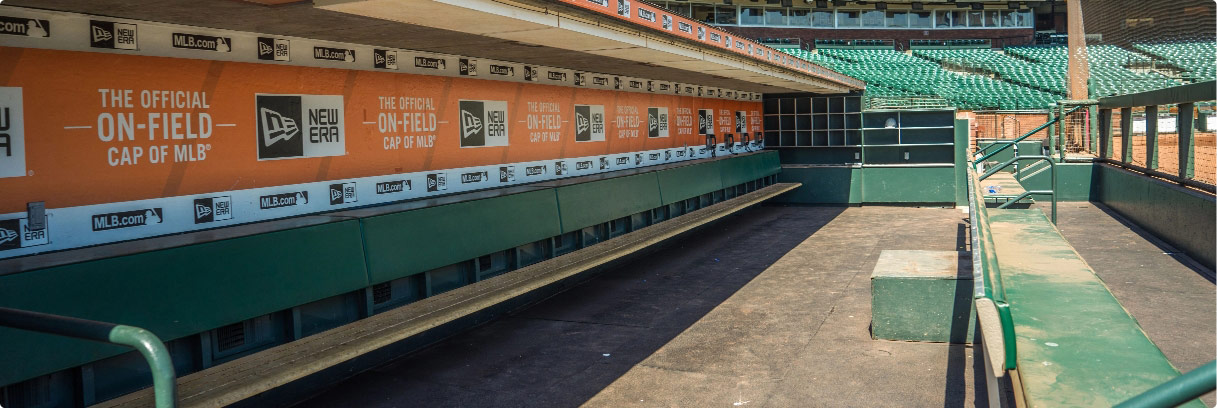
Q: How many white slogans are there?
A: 7